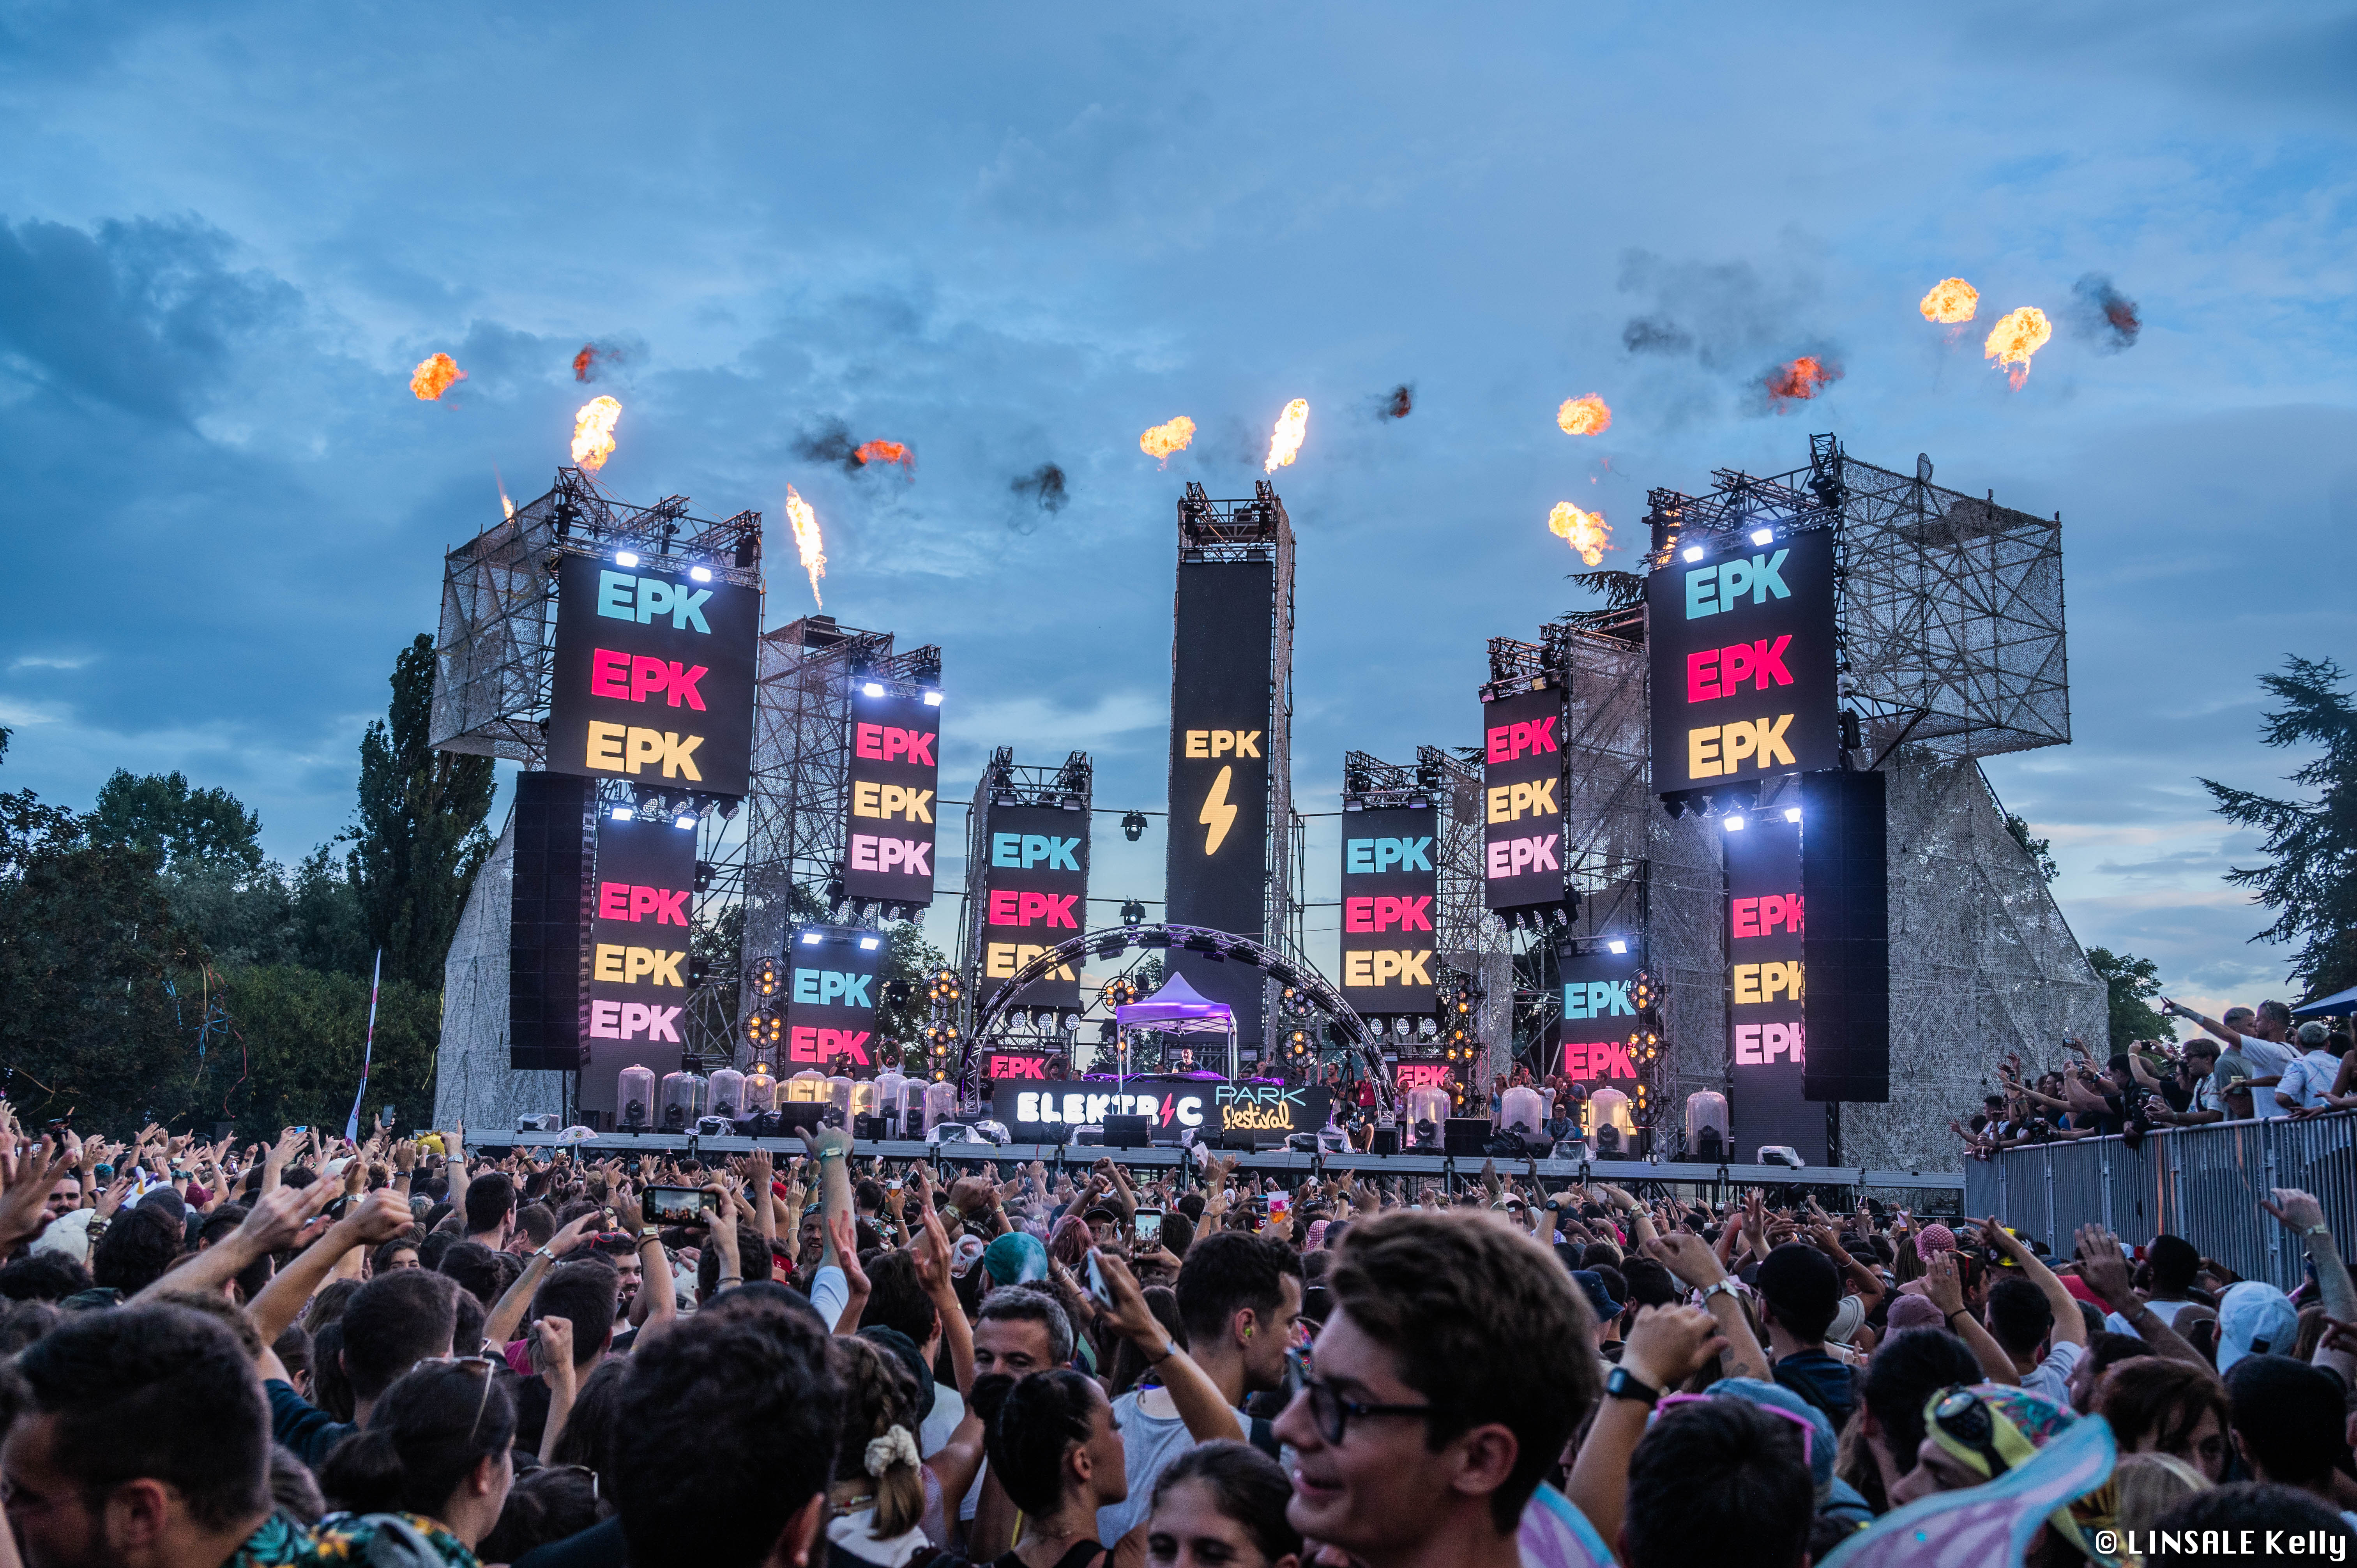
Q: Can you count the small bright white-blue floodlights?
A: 13